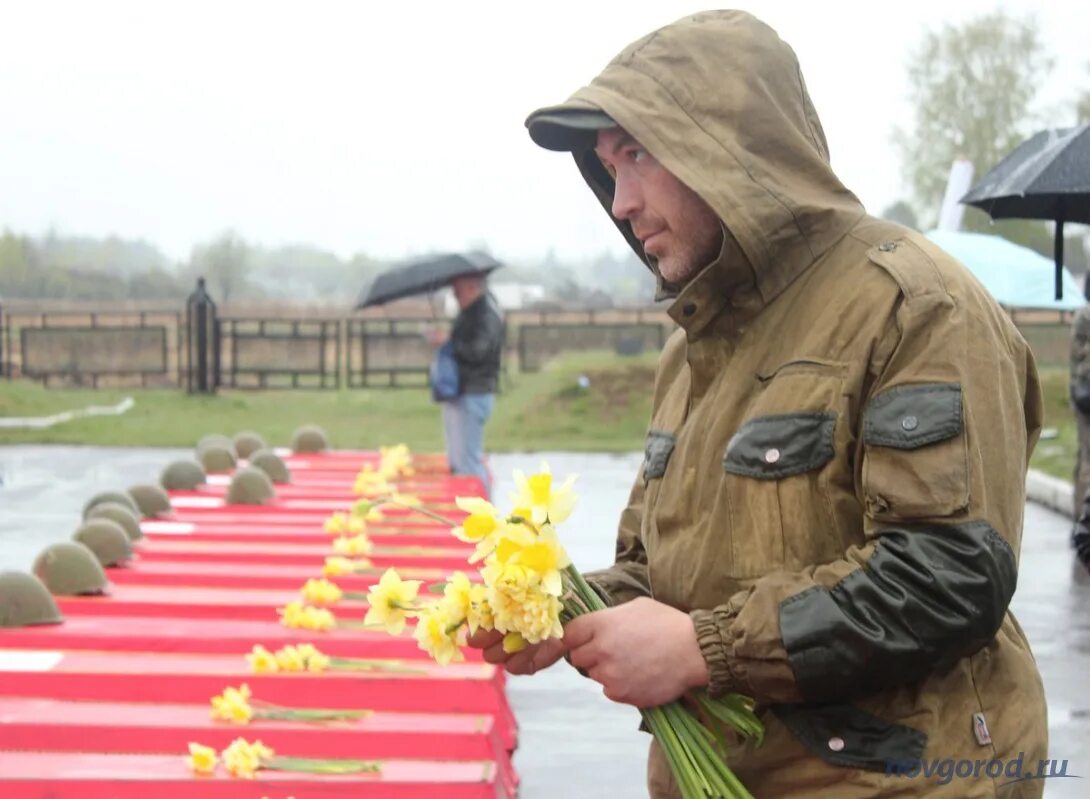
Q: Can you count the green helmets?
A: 13